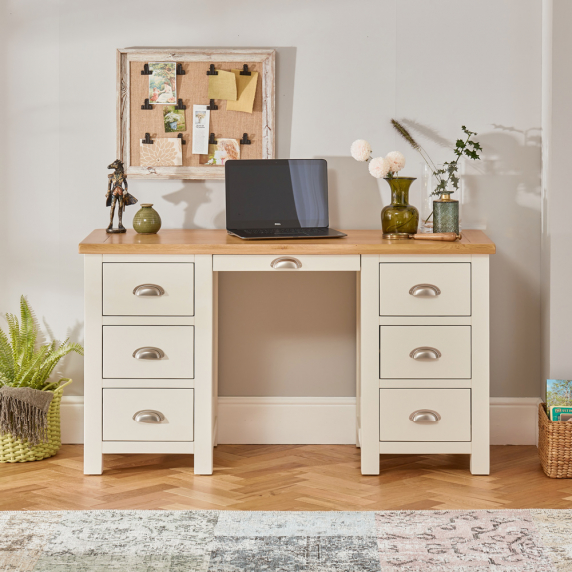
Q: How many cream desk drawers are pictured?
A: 7